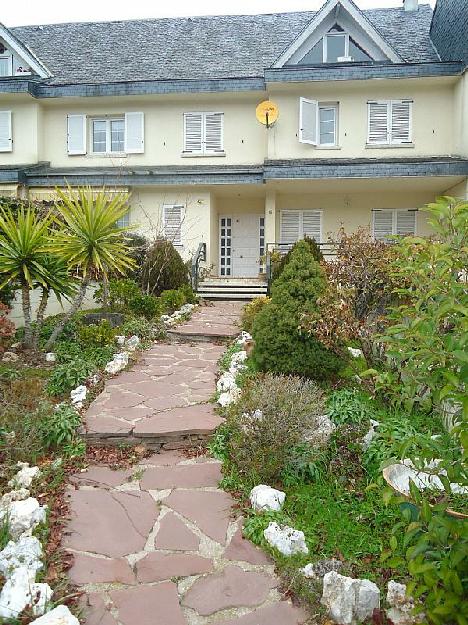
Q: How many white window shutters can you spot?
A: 13